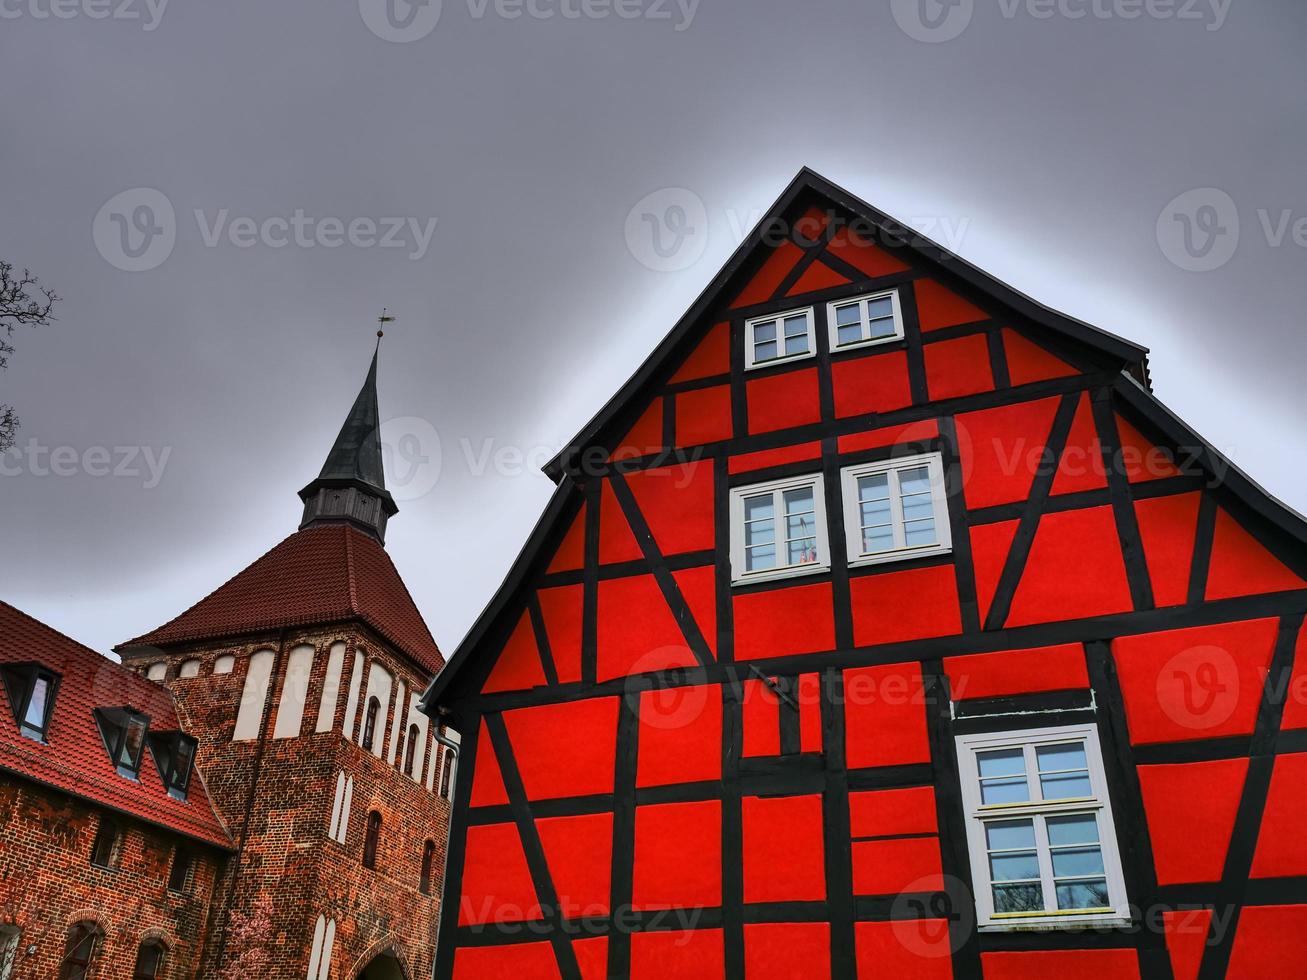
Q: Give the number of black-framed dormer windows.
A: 3